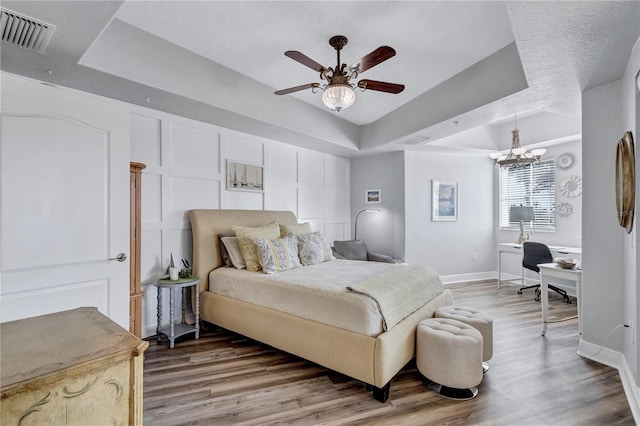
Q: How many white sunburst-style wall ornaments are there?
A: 3